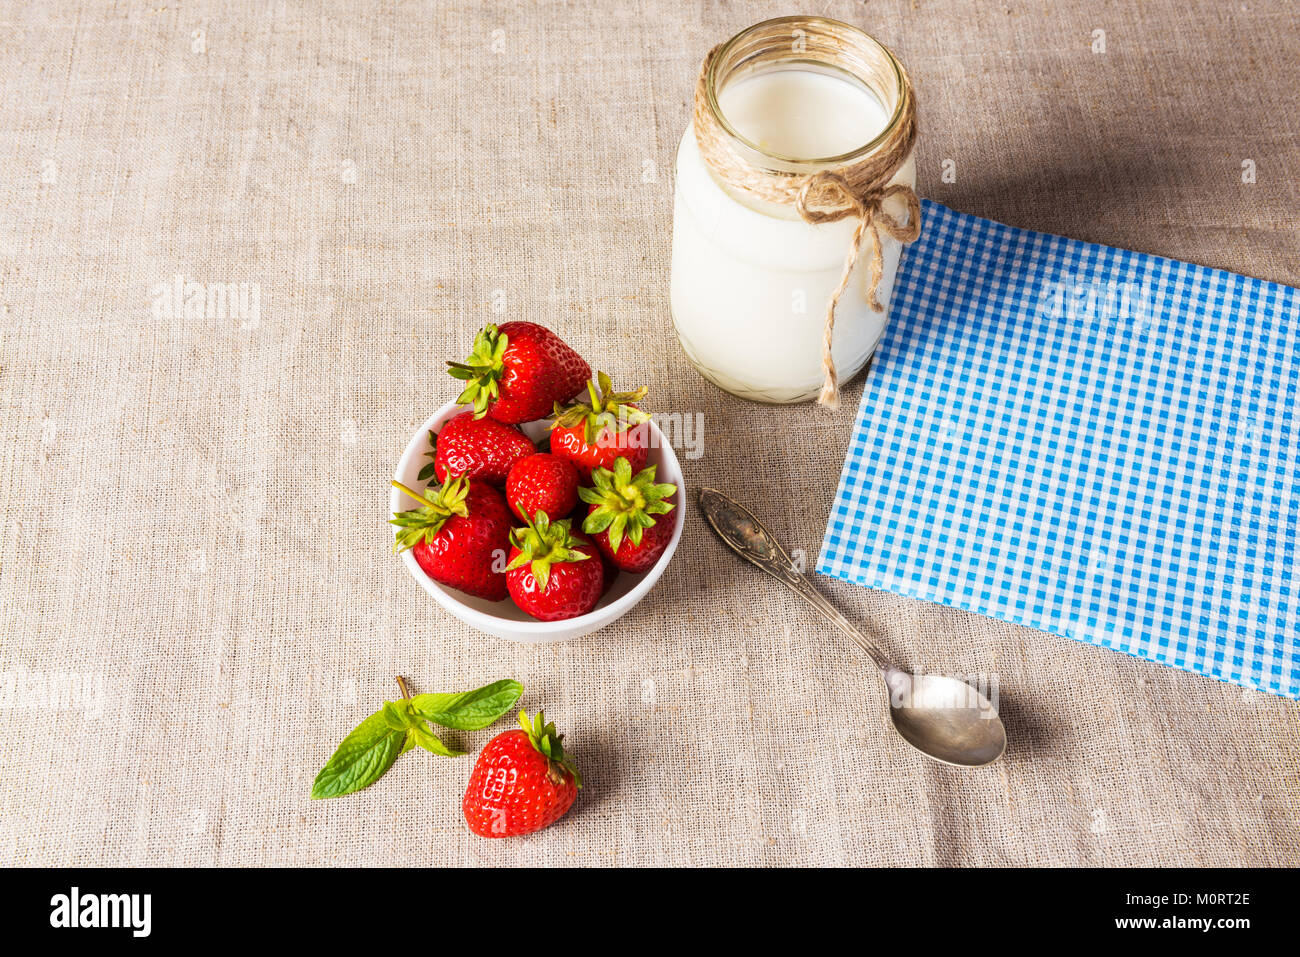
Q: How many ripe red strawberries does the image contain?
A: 8